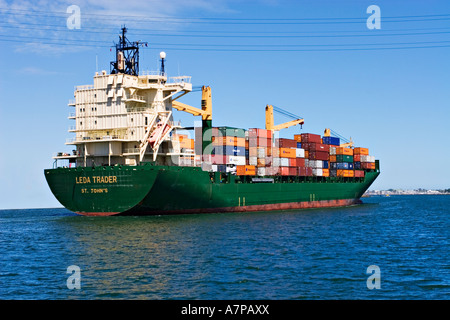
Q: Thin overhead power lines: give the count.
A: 6